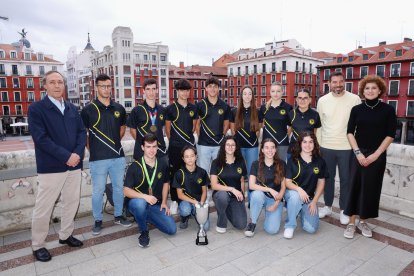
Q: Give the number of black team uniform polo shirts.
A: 12